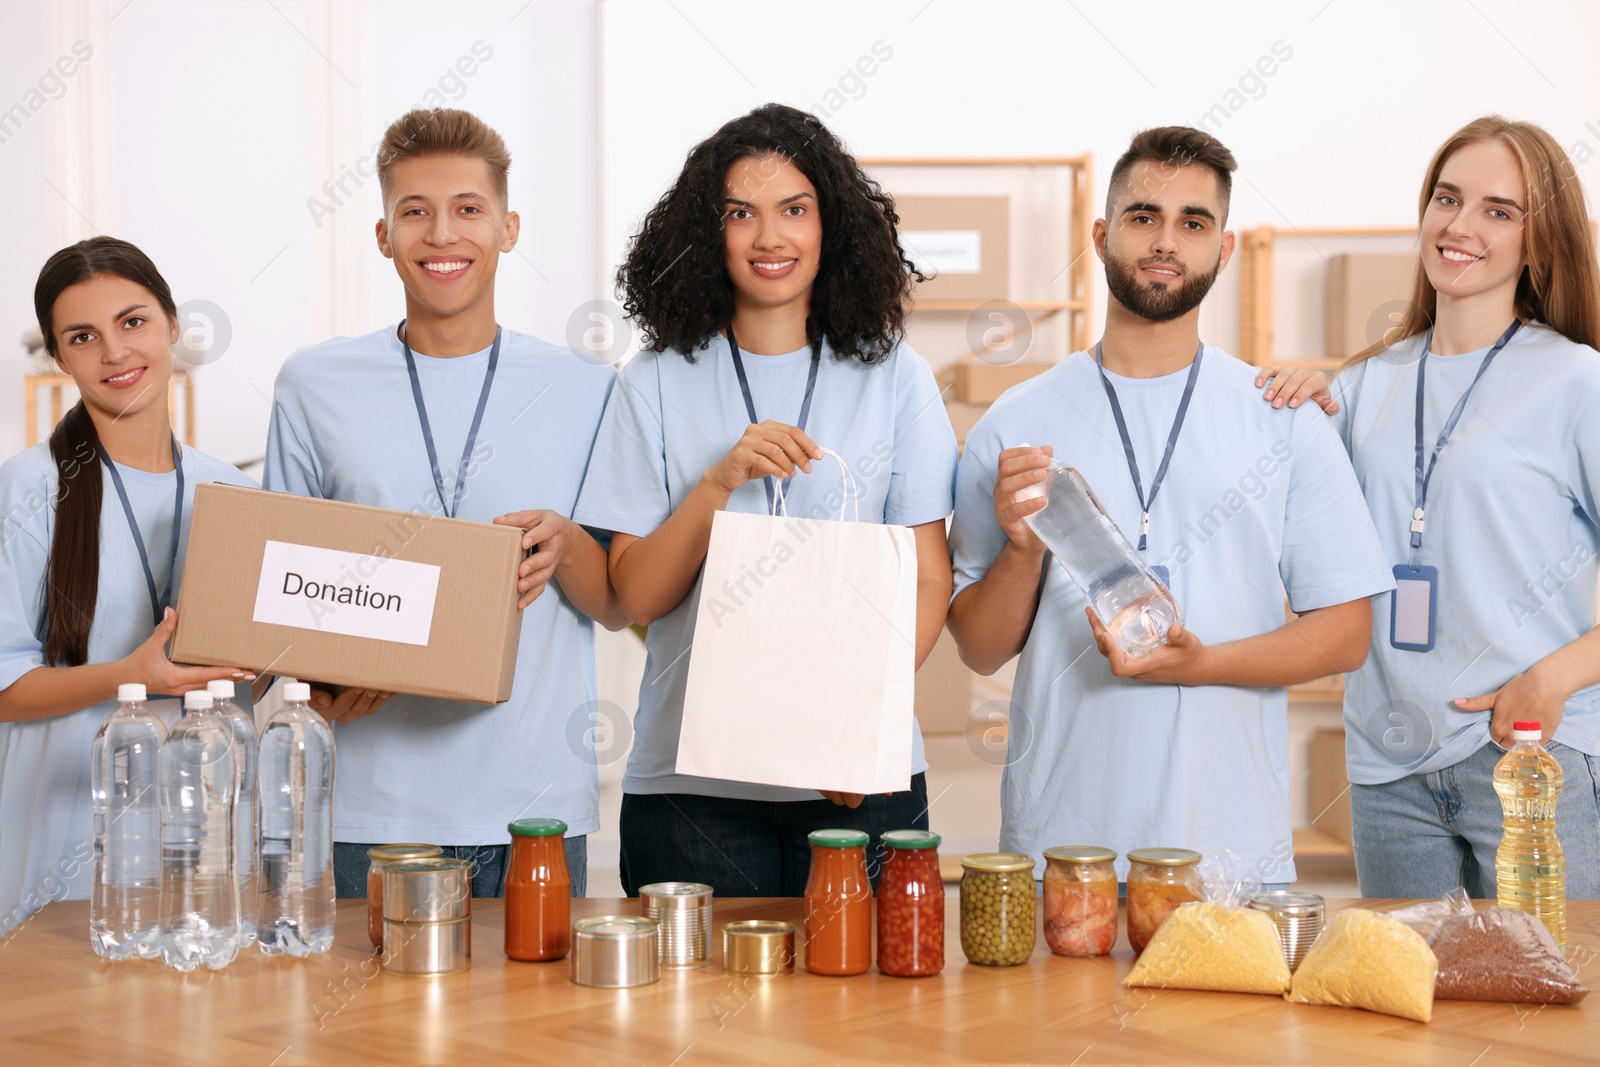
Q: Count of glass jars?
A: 7